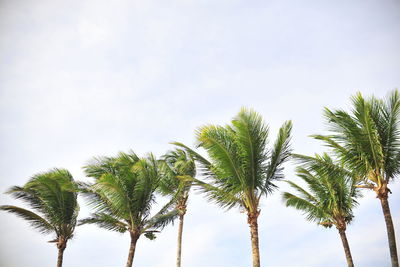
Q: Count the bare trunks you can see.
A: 6